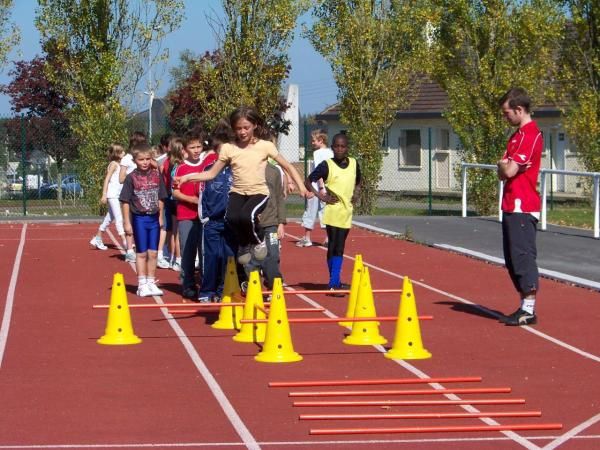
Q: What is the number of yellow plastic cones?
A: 7